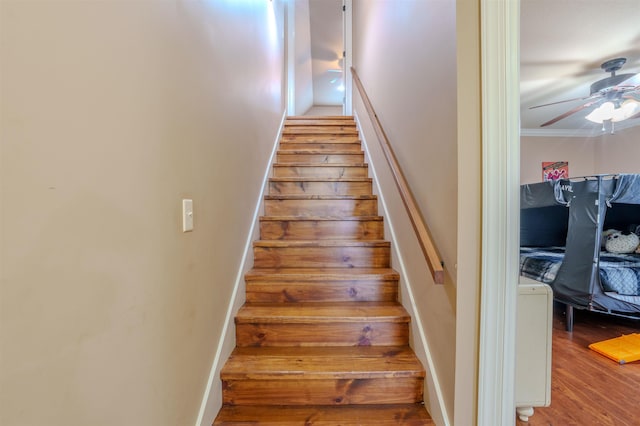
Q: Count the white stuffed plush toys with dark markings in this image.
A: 1